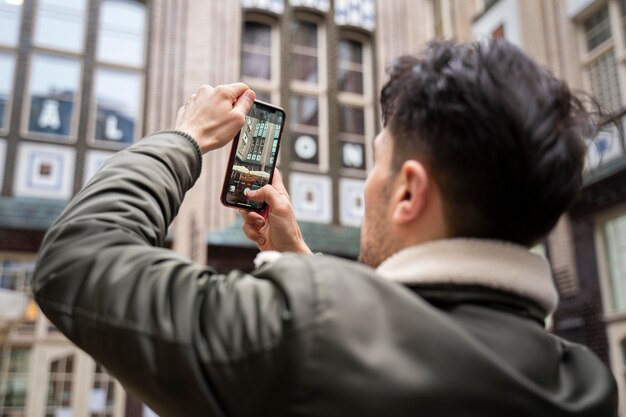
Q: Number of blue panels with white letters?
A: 2